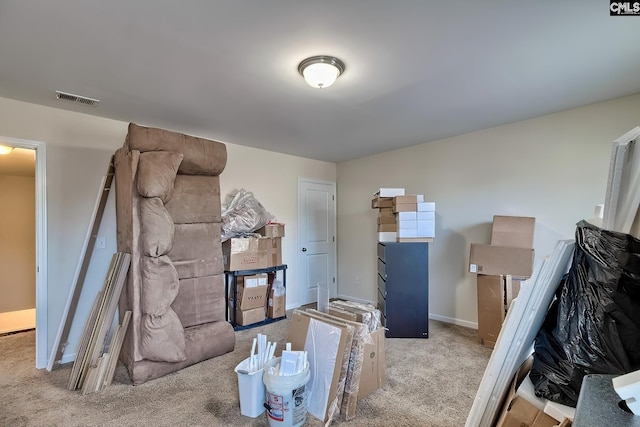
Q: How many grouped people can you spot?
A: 0